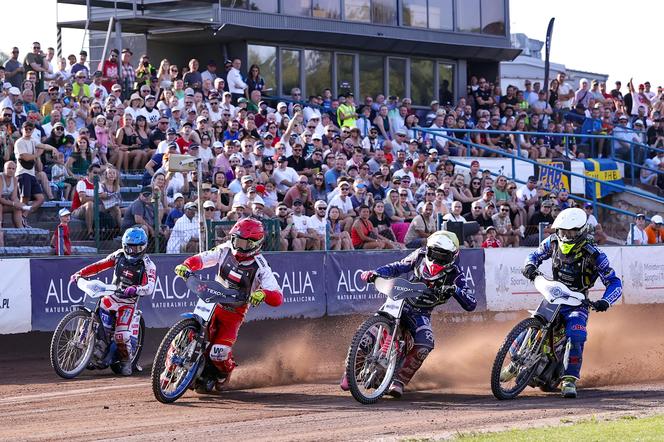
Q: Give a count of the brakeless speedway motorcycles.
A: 4